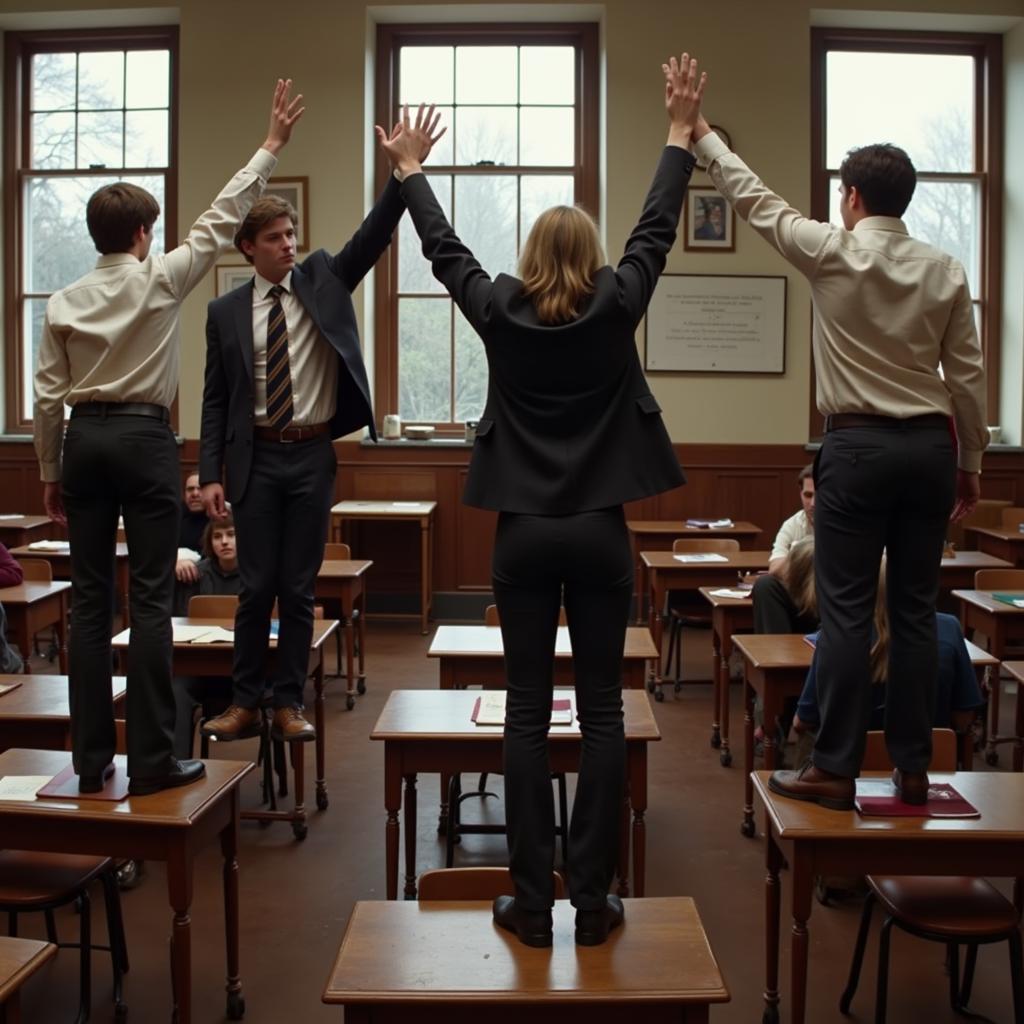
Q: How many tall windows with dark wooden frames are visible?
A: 3